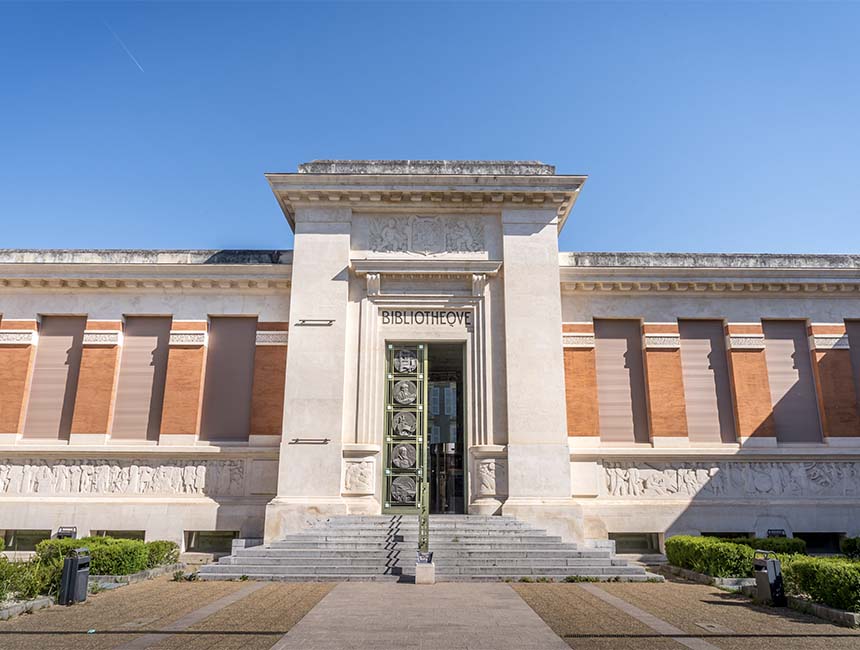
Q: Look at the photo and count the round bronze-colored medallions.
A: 5